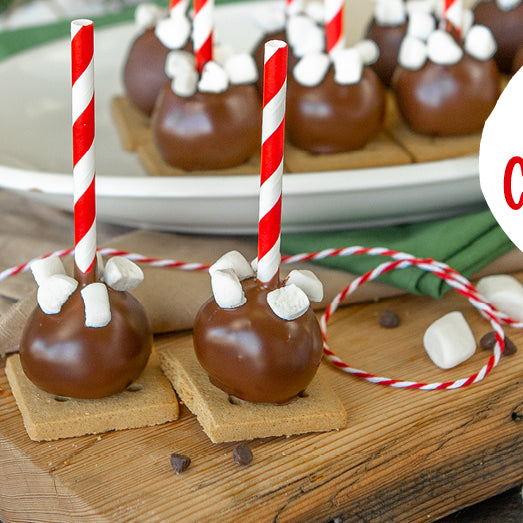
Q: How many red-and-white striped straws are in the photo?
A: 7